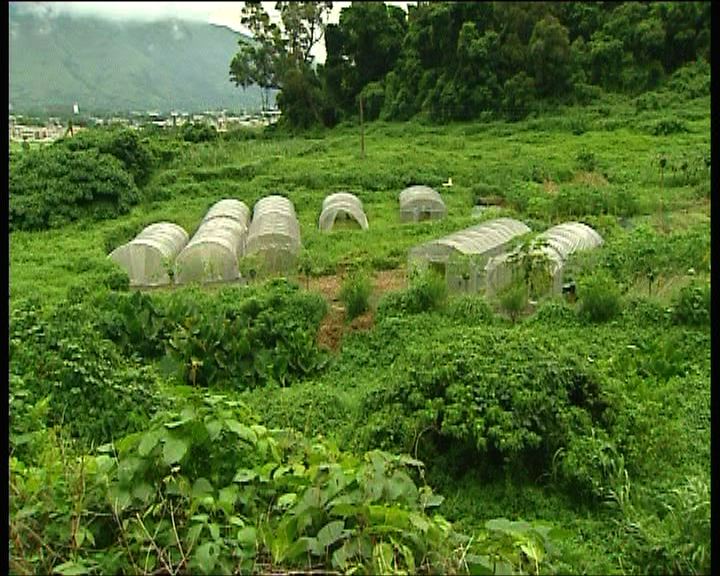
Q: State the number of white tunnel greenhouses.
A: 7